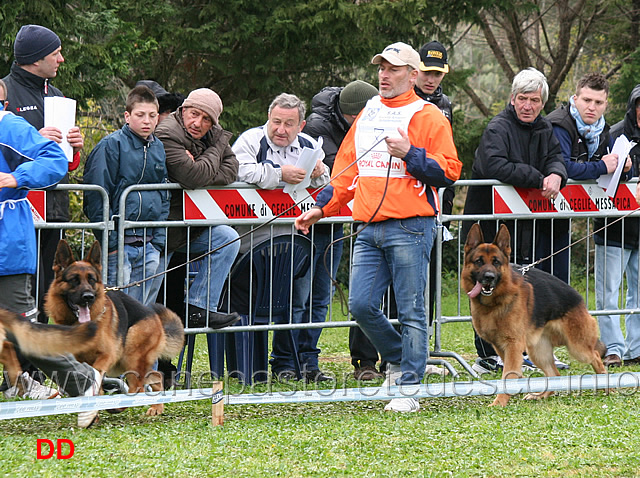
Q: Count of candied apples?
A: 0